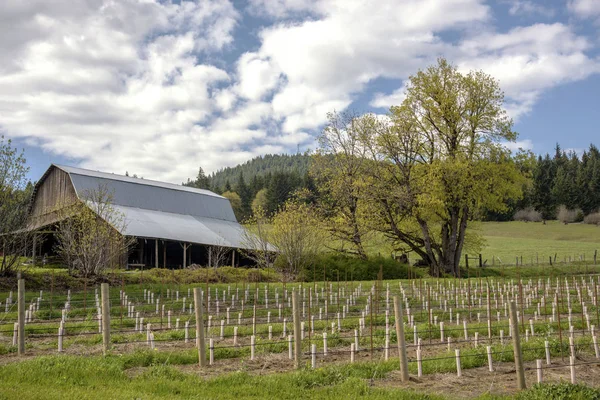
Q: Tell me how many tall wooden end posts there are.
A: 6